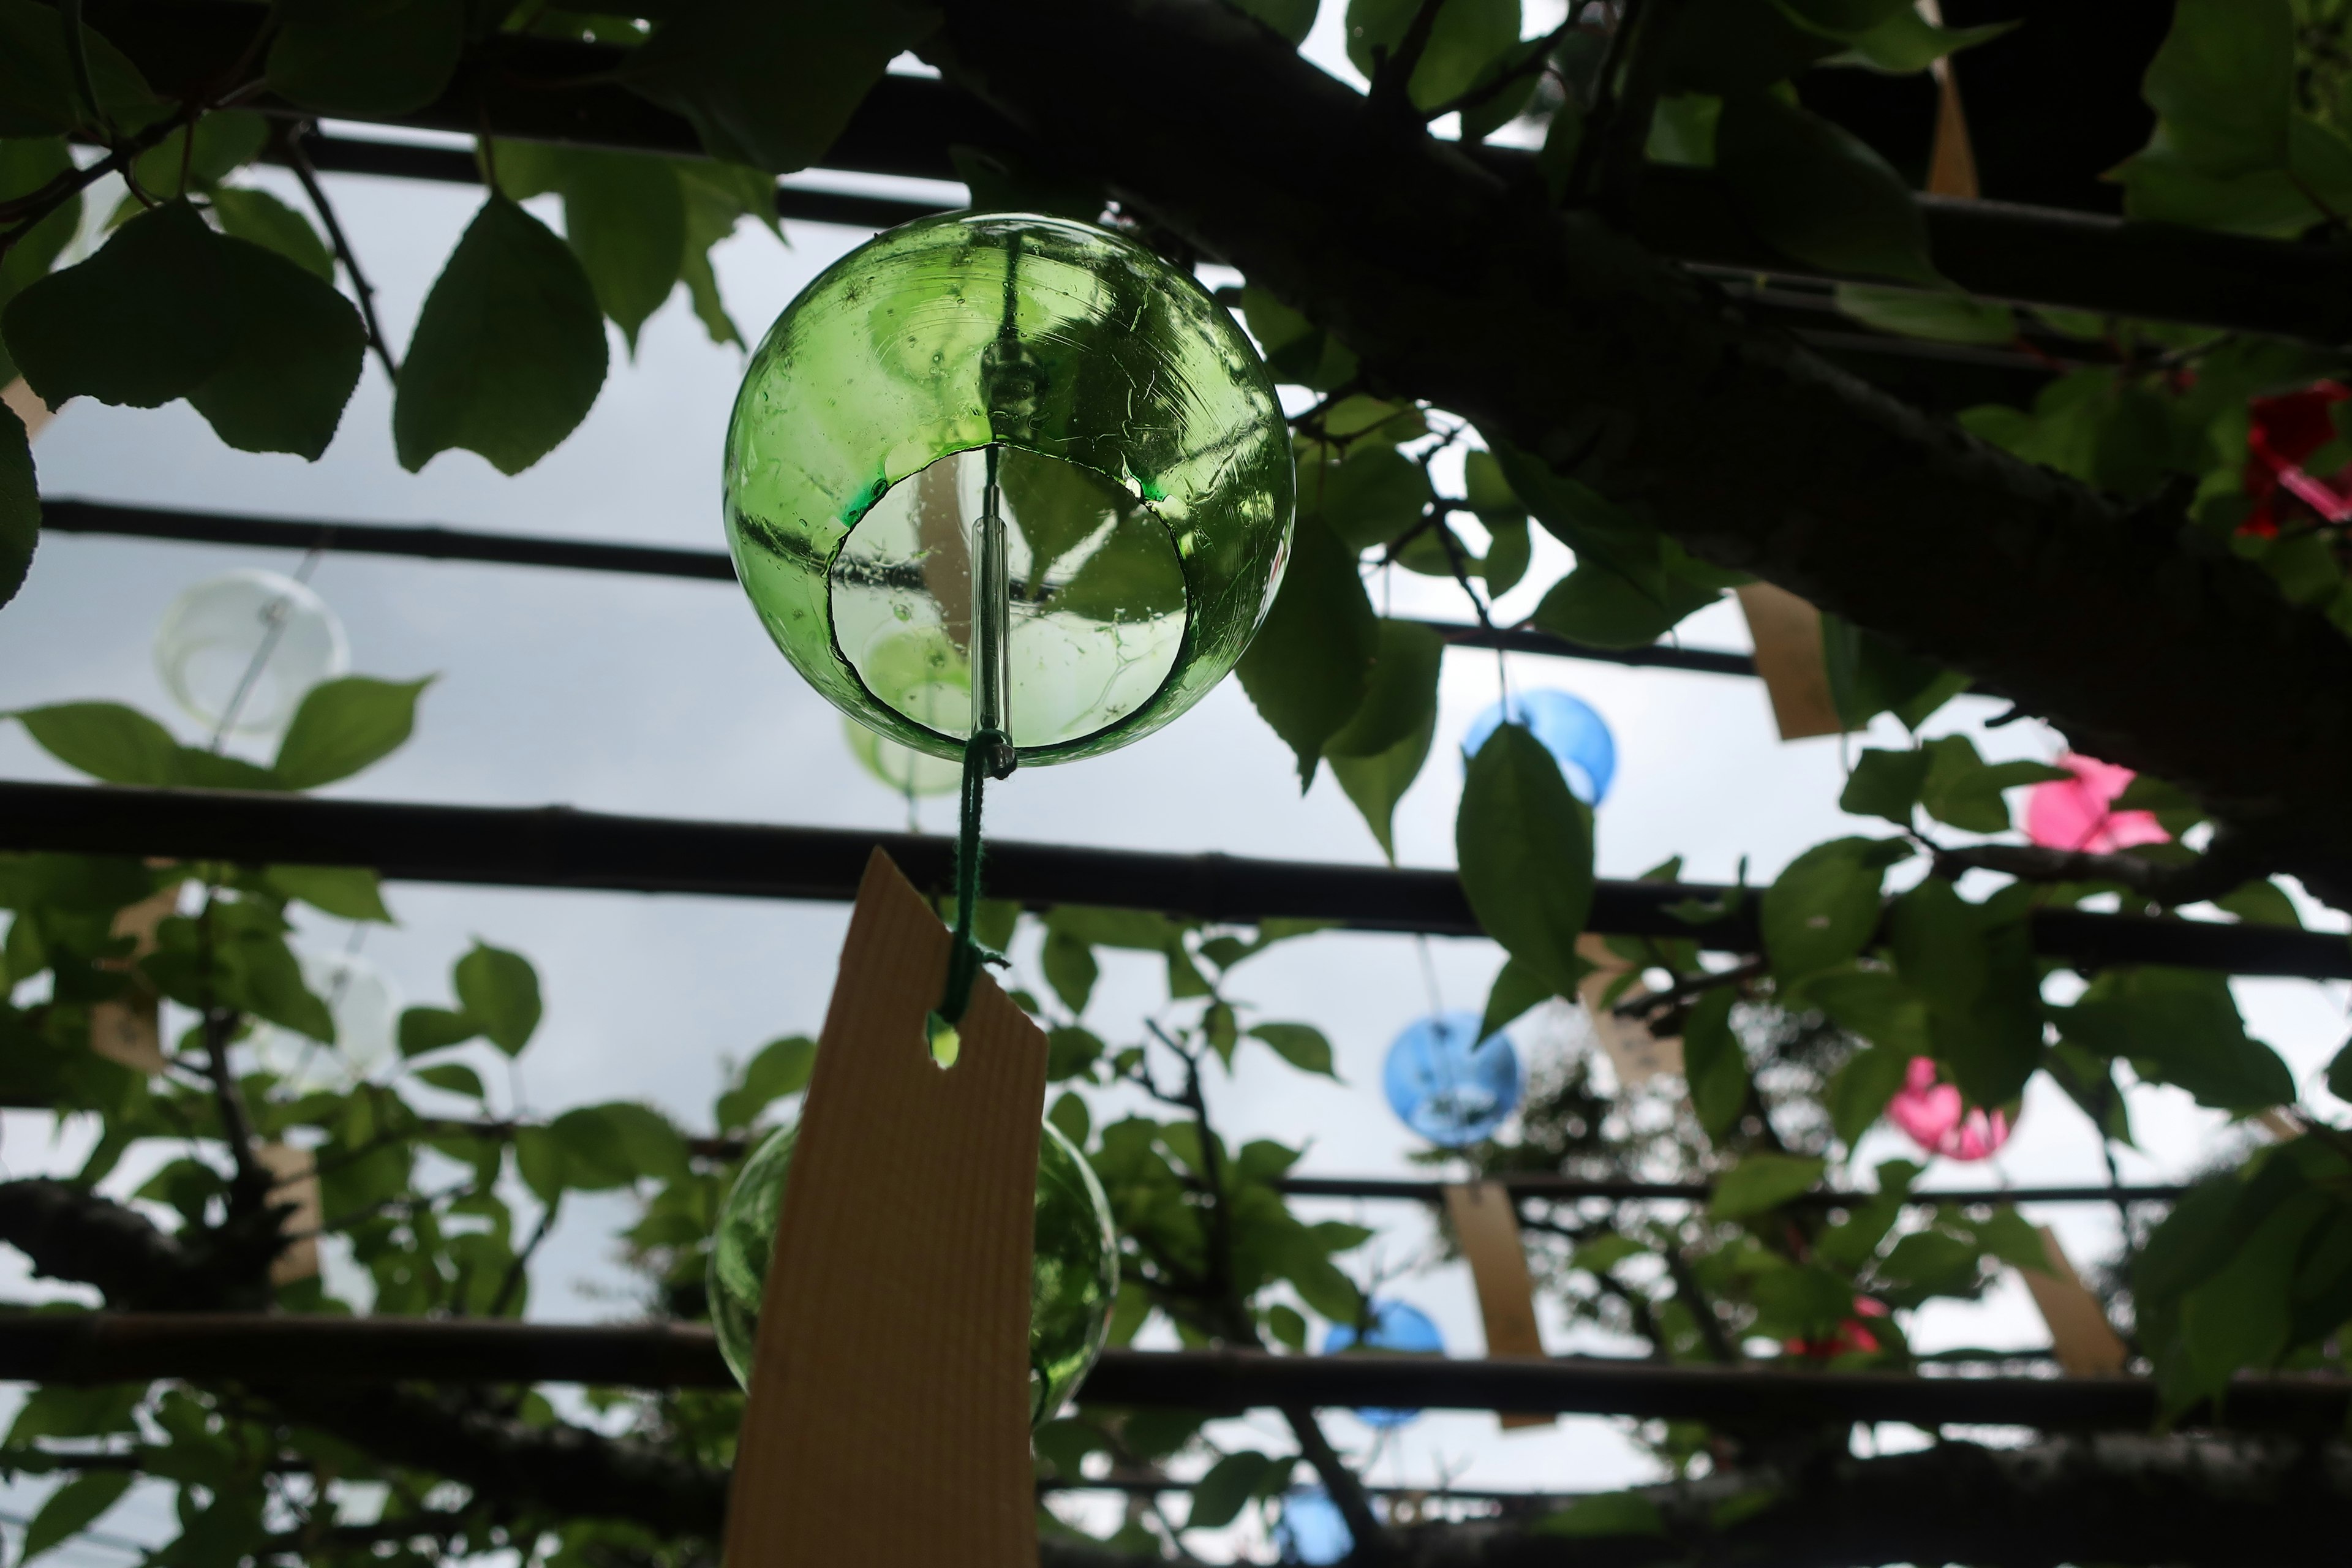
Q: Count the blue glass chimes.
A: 4